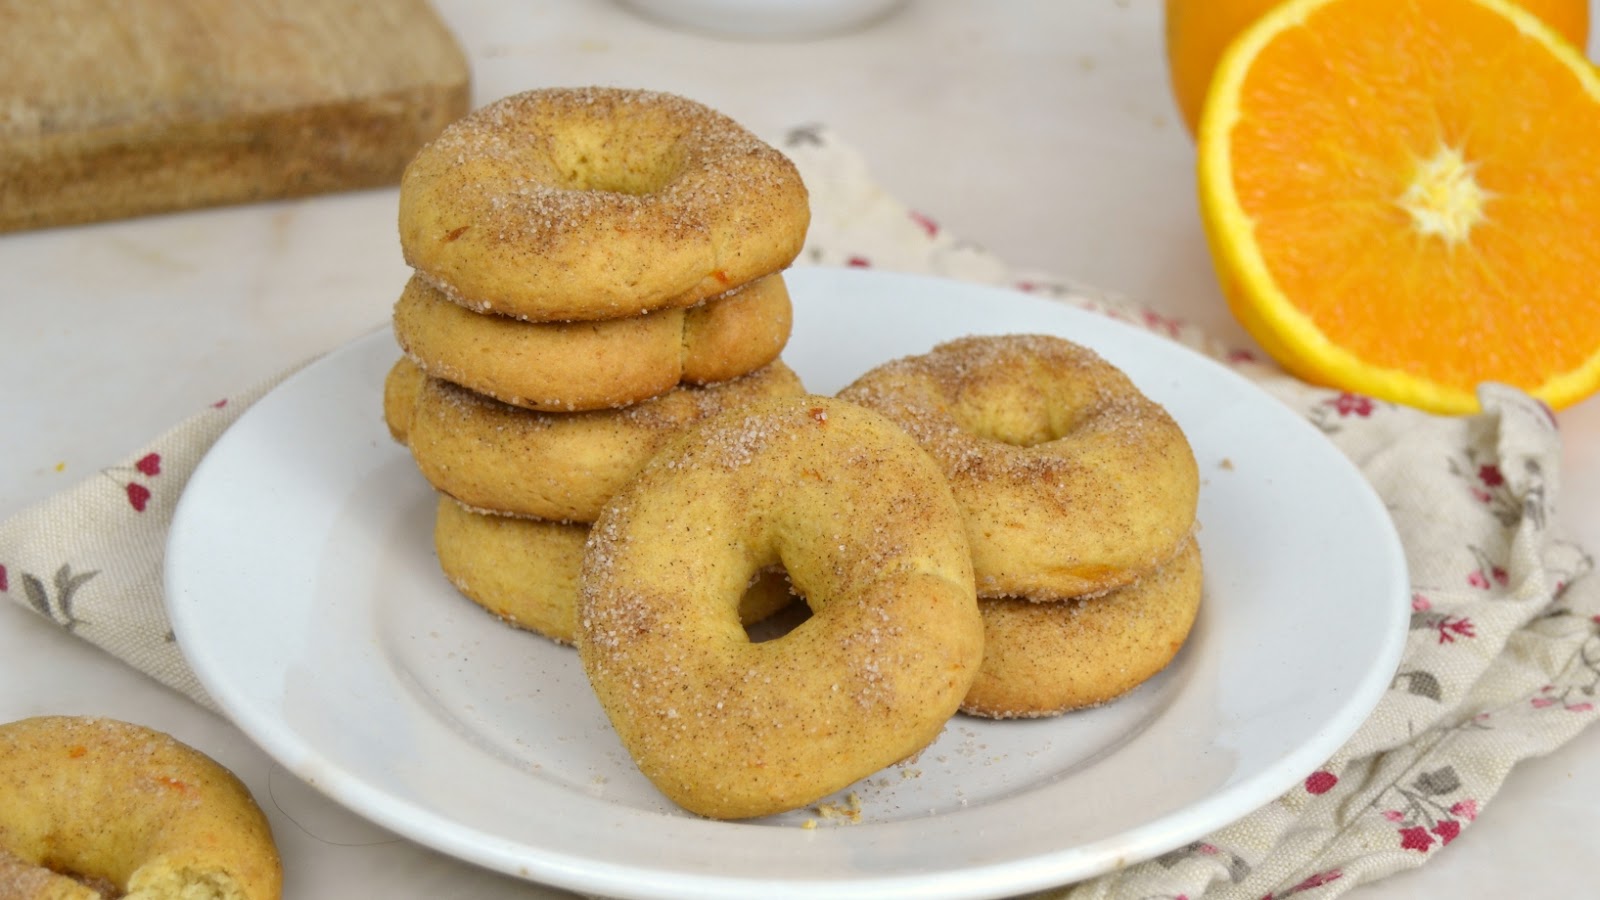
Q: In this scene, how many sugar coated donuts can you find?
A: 8